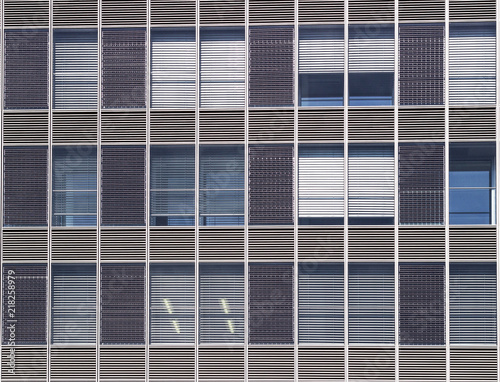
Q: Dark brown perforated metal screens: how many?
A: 12